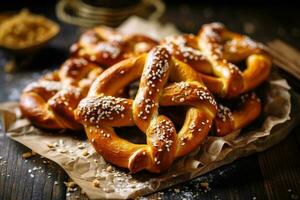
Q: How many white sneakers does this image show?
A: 0